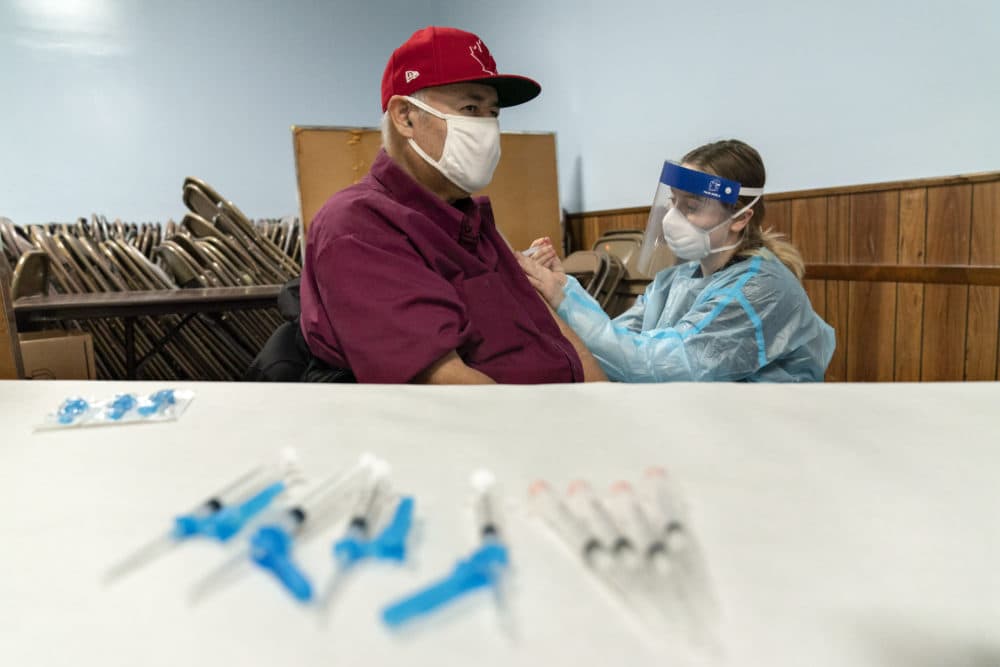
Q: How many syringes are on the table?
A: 8